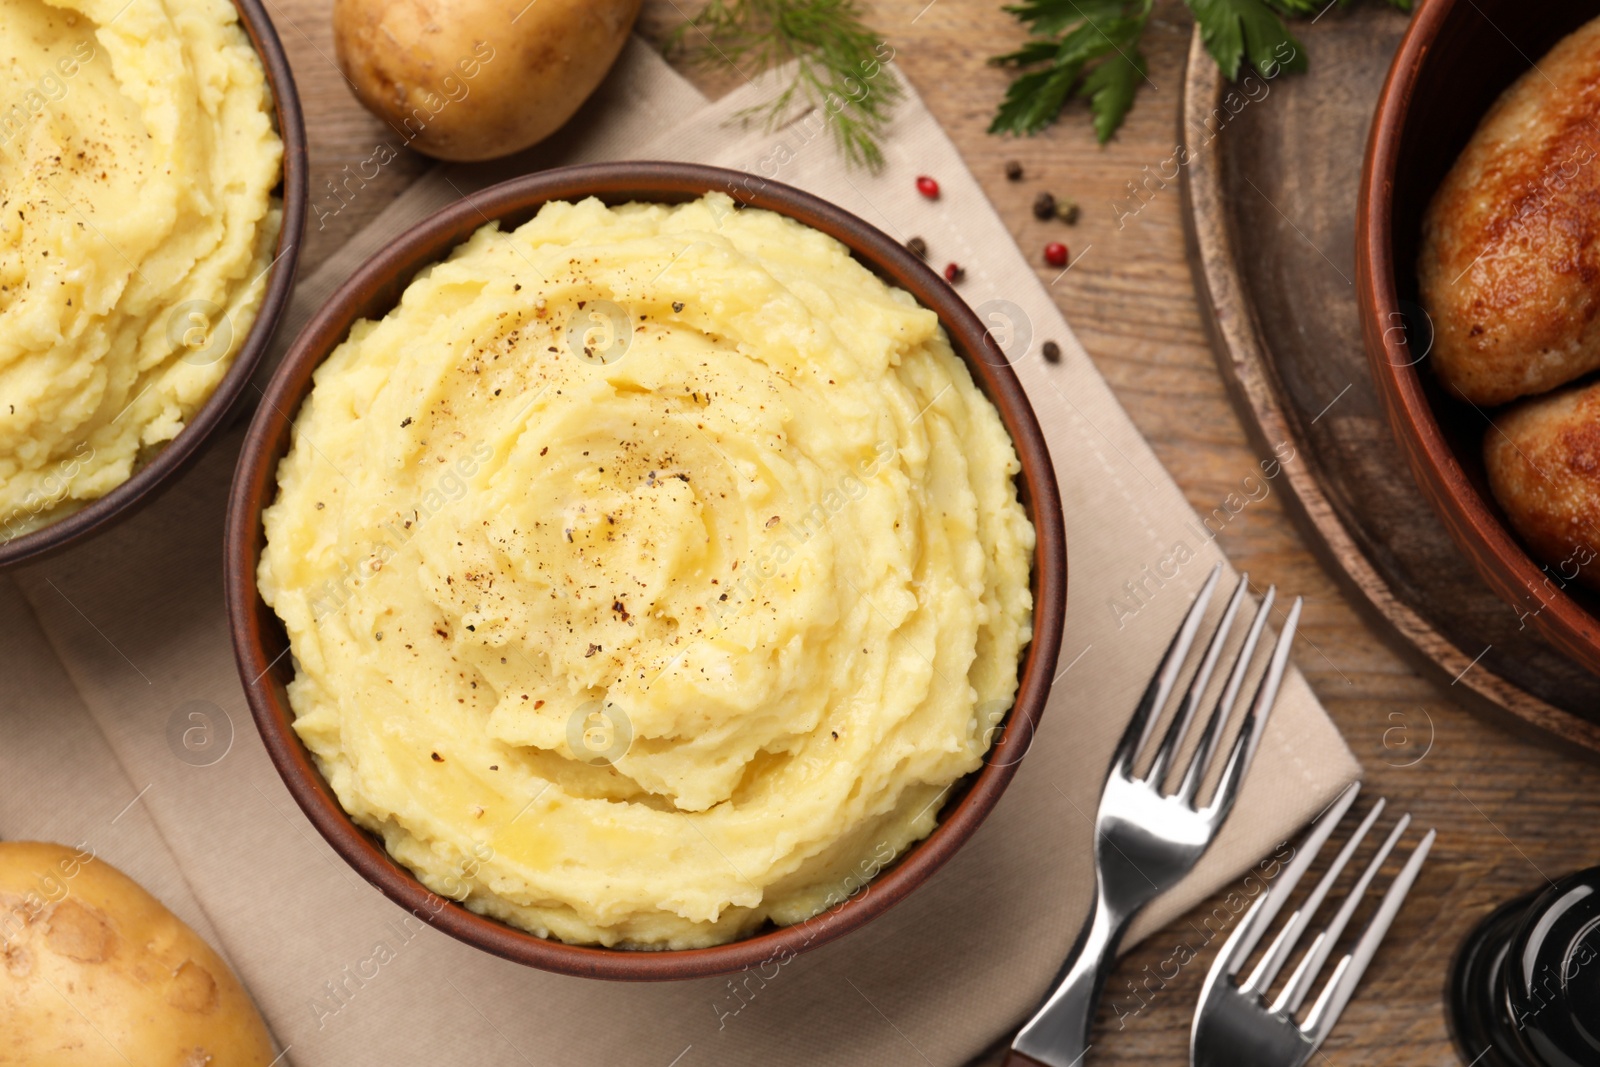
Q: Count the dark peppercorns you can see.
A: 5